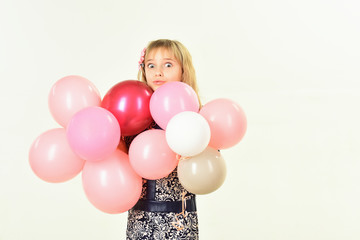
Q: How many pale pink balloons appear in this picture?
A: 5